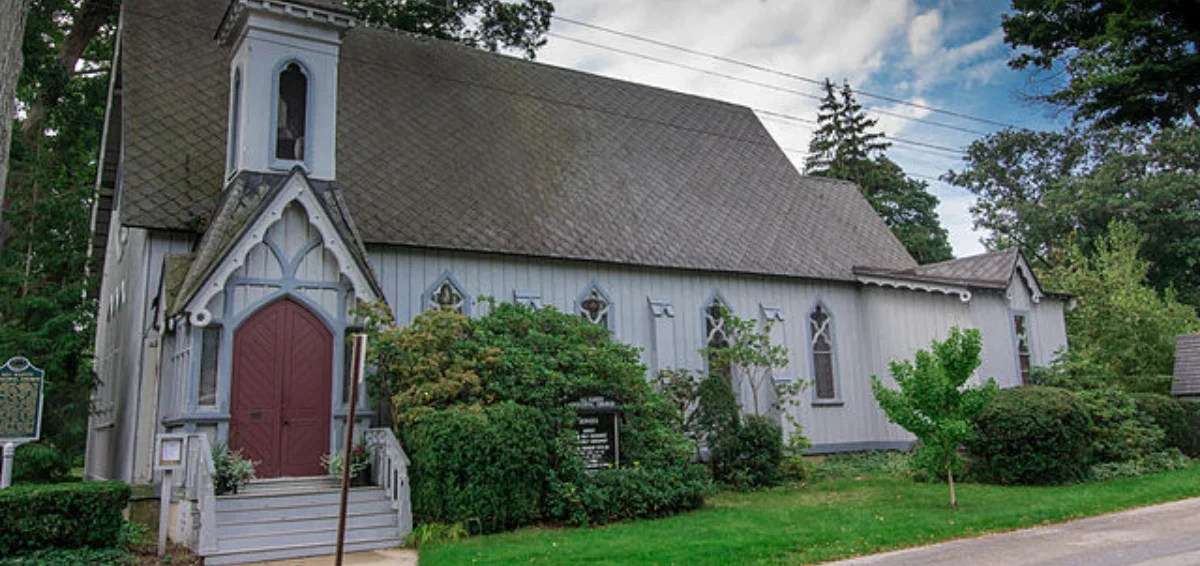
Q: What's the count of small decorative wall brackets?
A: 3